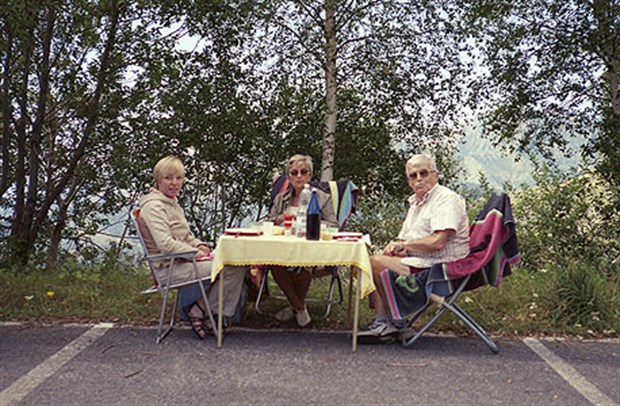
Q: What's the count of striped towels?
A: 2